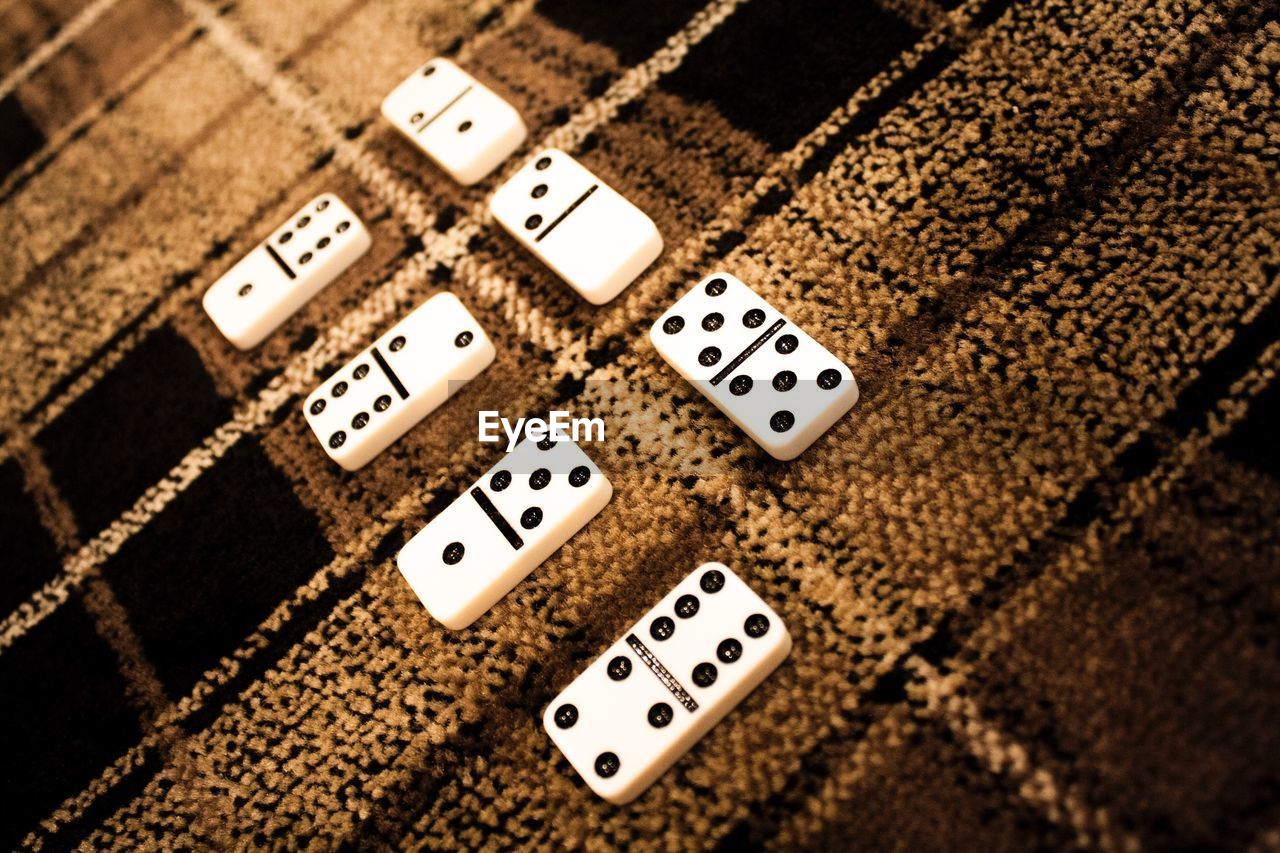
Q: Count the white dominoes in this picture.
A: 7